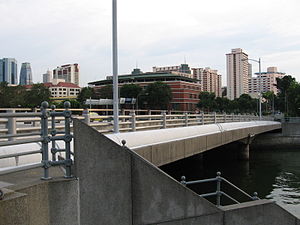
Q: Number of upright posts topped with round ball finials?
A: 7